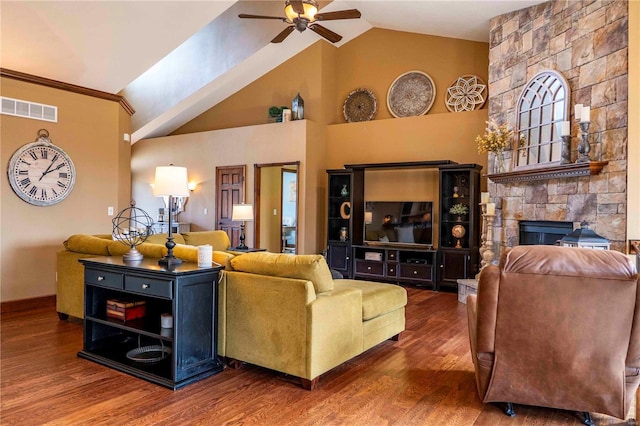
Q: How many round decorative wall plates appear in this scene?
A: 3